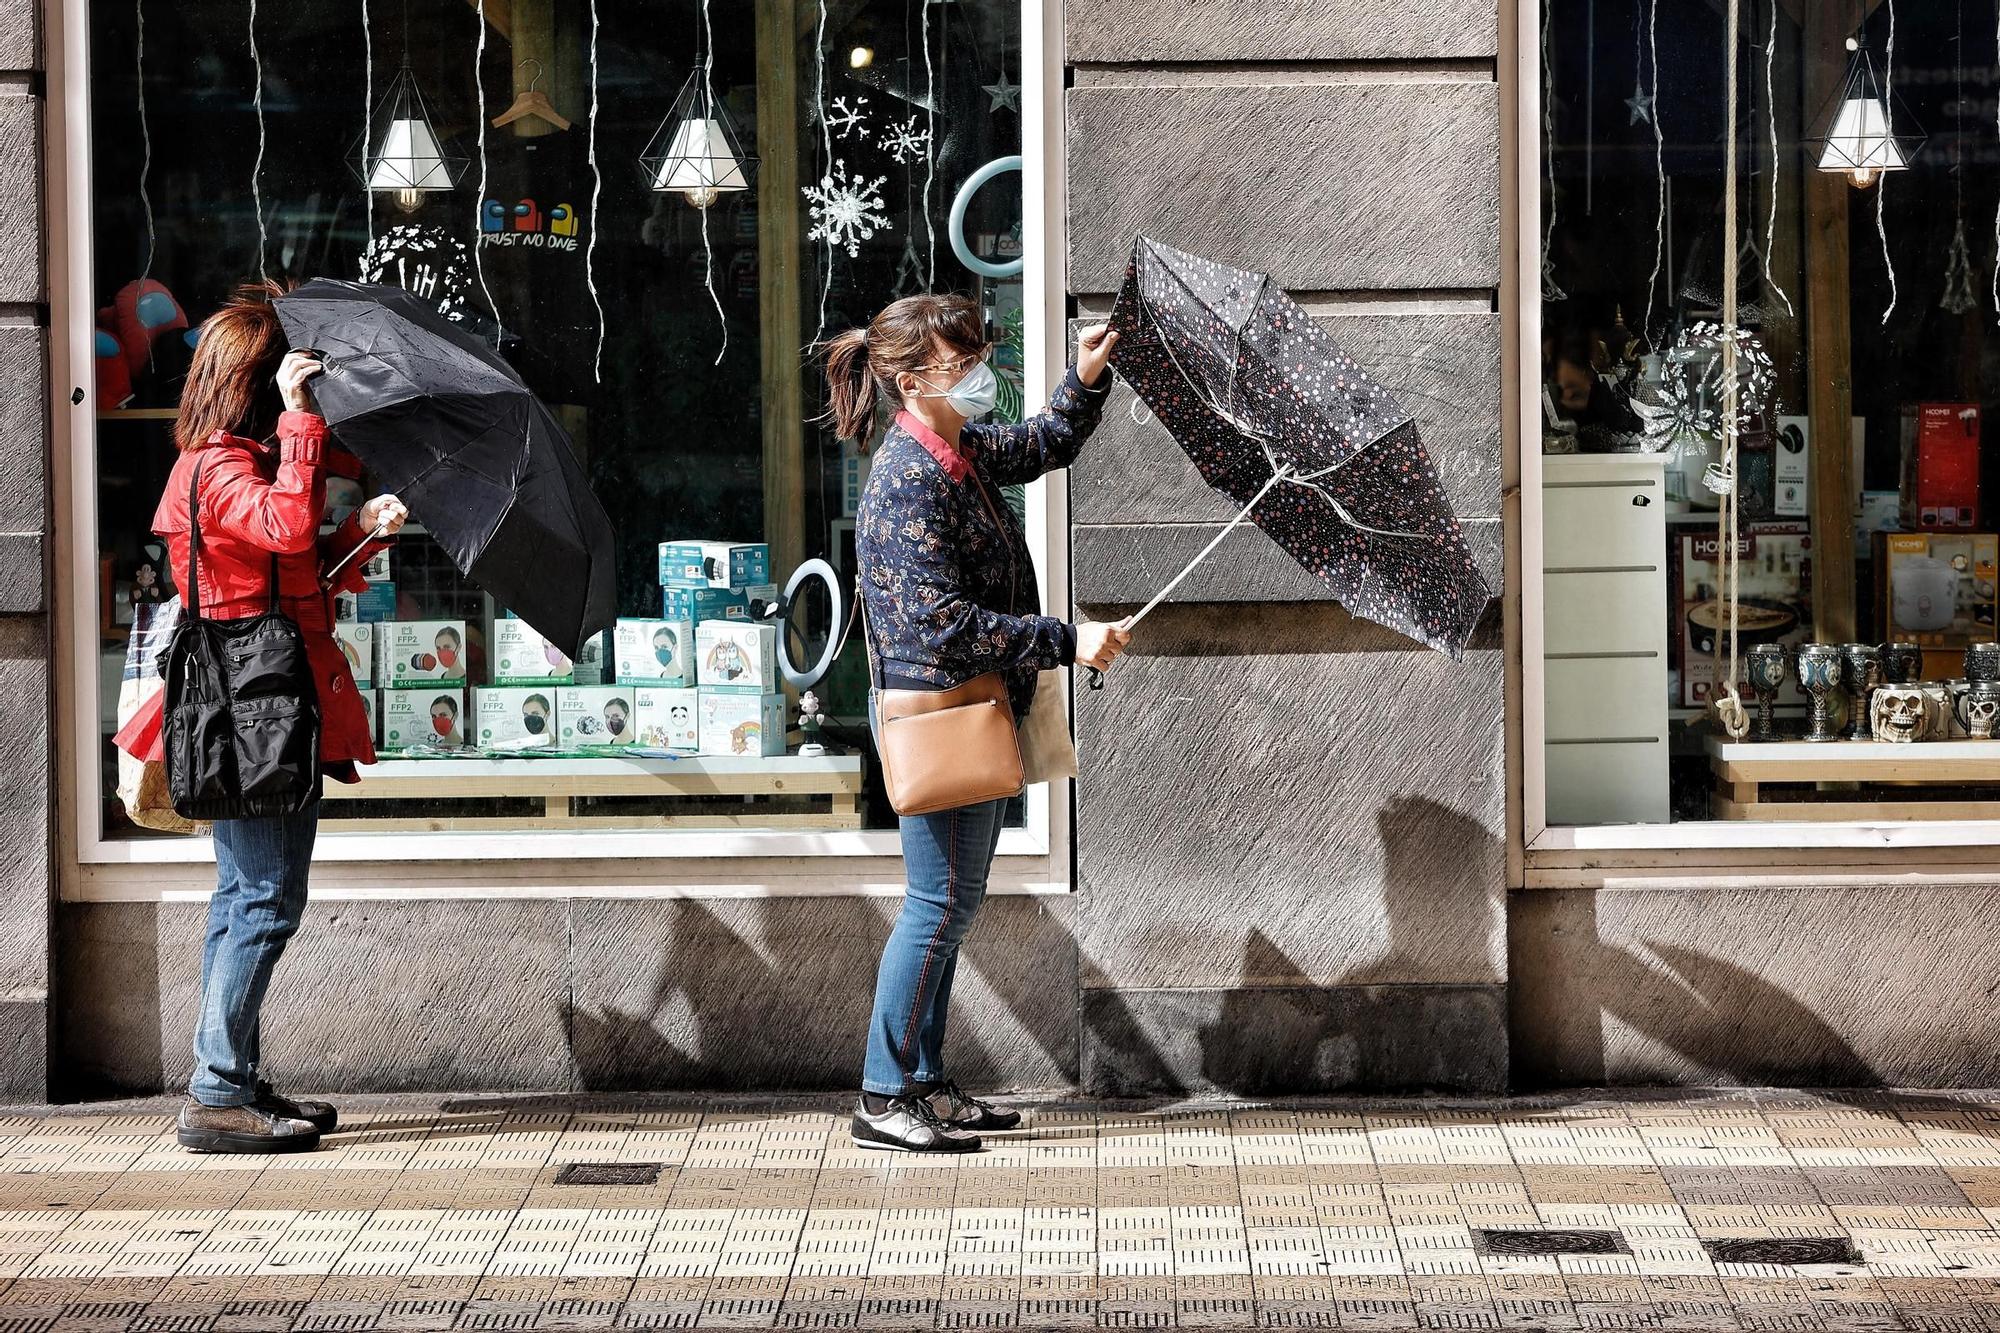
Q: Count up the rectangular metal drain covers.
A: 3